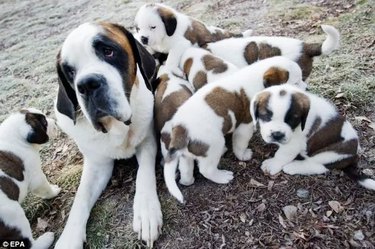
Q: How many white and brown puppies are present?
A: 7